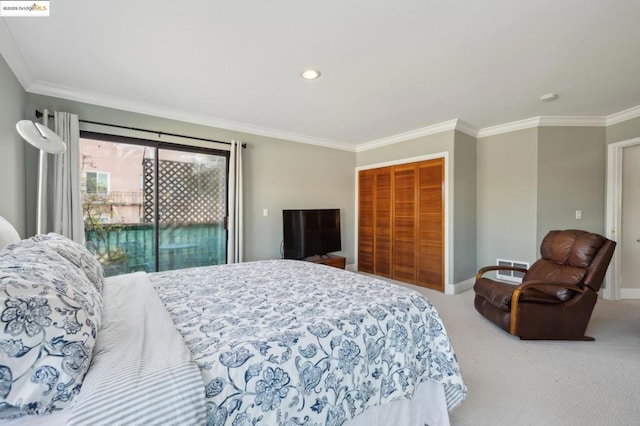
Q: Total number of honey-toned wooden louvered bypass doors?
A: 4